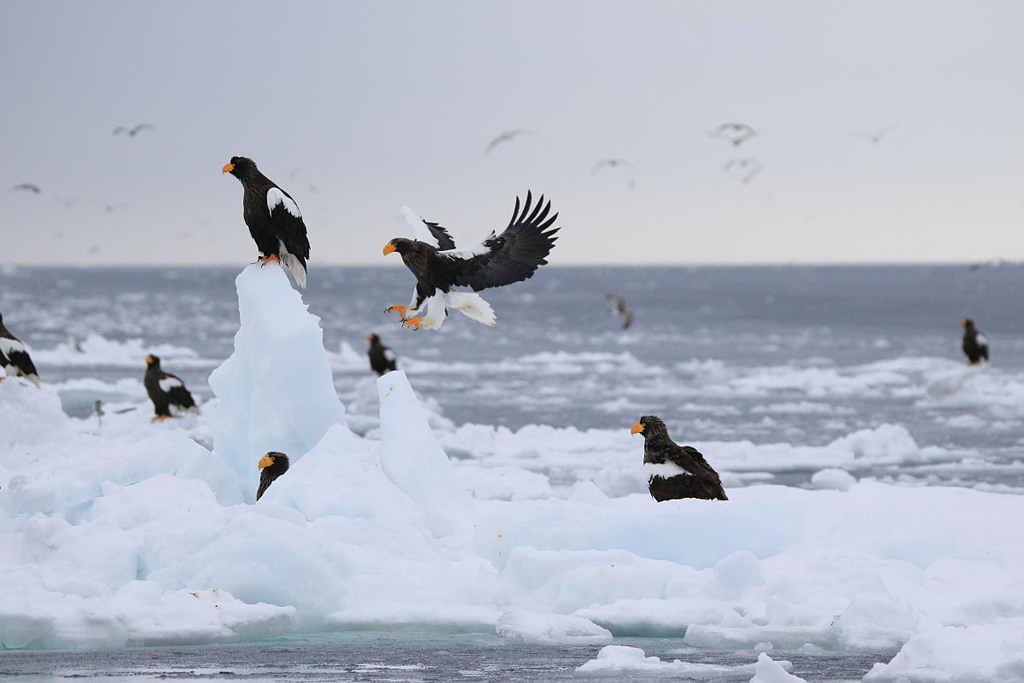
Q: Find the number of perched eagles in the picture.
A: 7